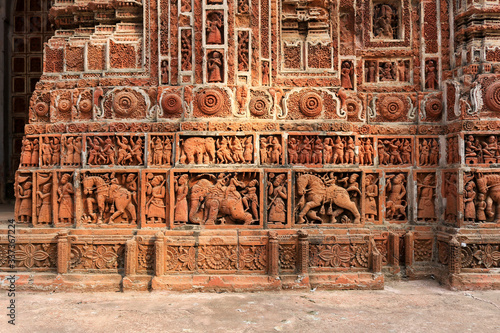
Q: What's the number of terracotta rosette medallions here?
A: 12